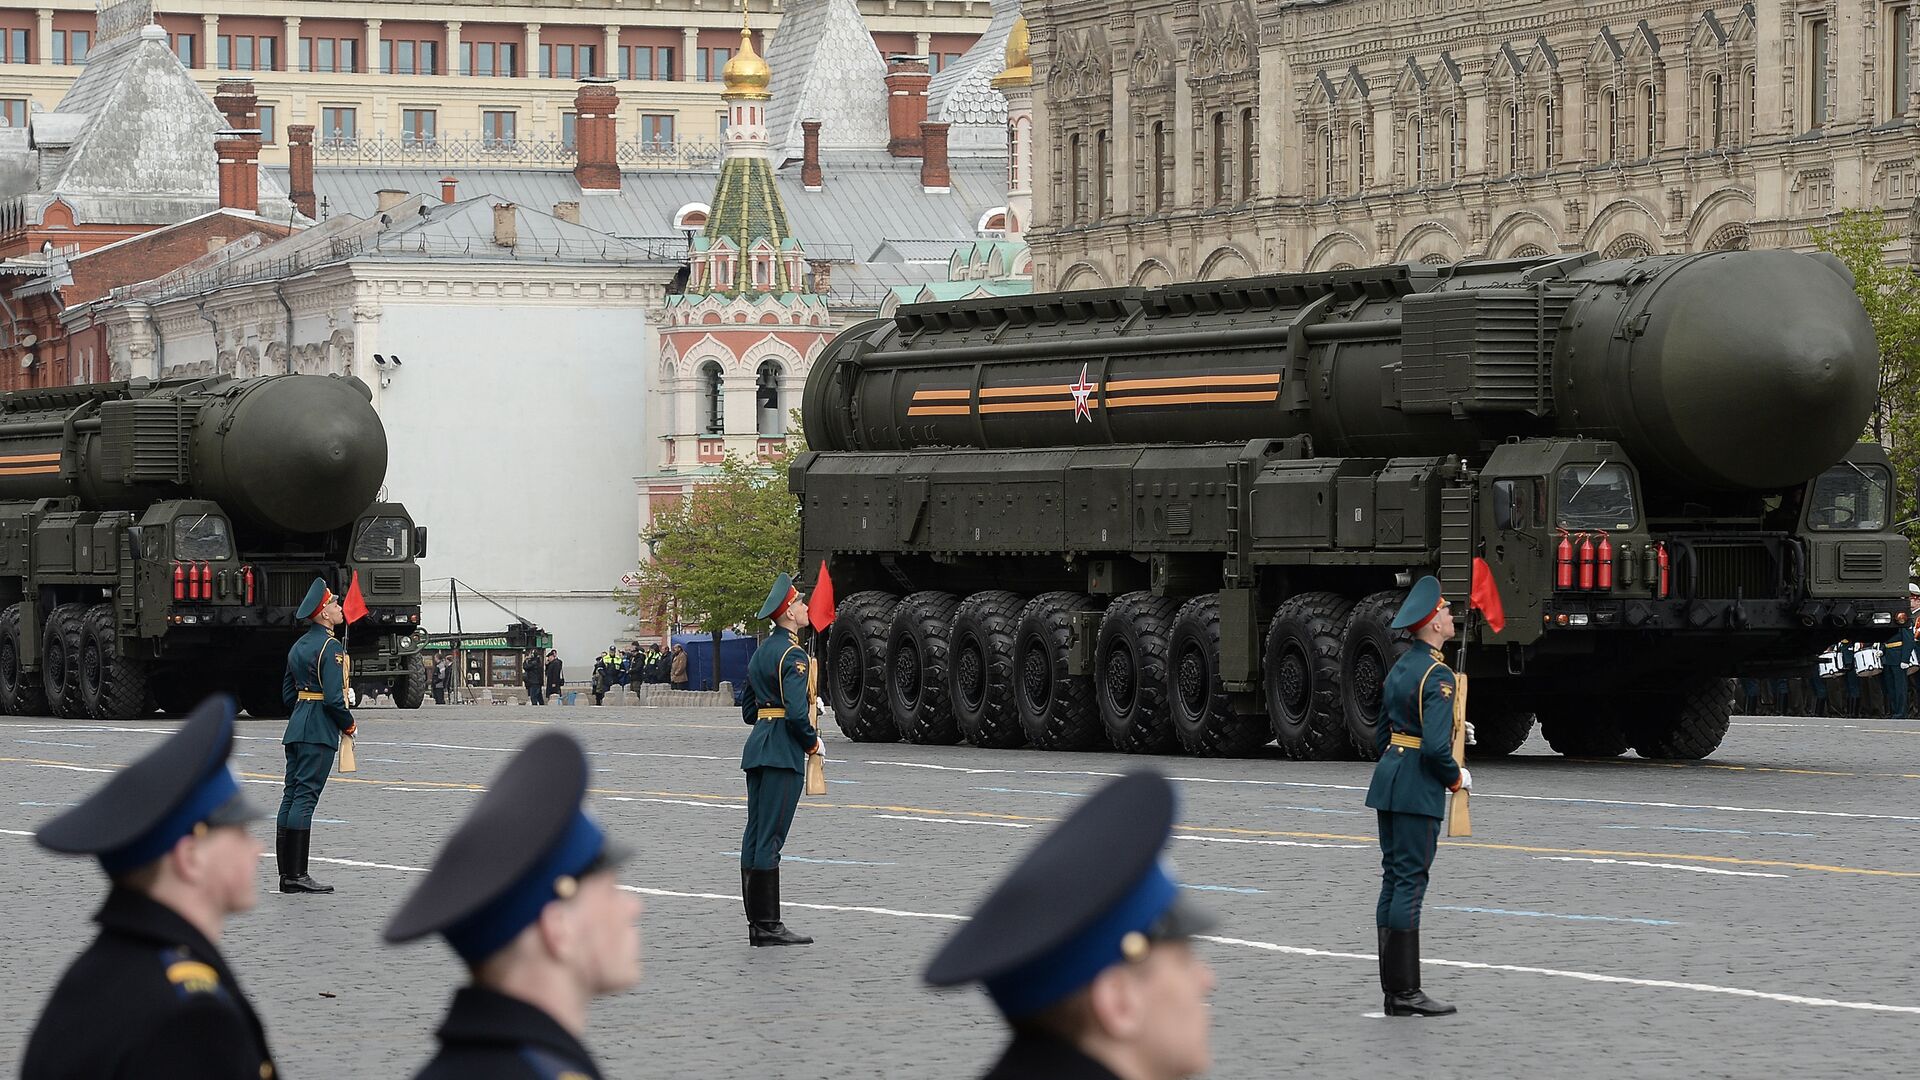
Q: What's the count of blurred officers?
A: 3